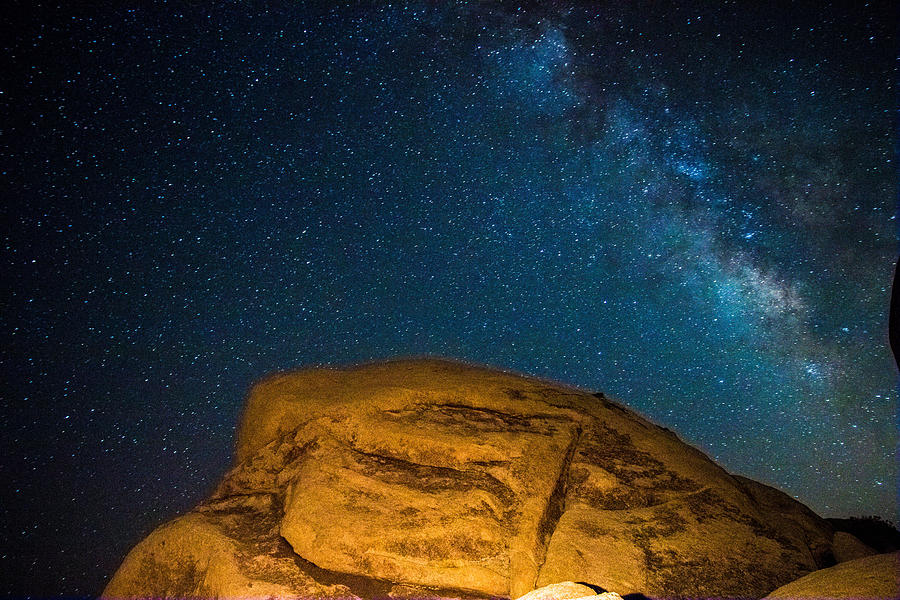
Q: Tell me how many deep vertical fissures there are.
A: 1